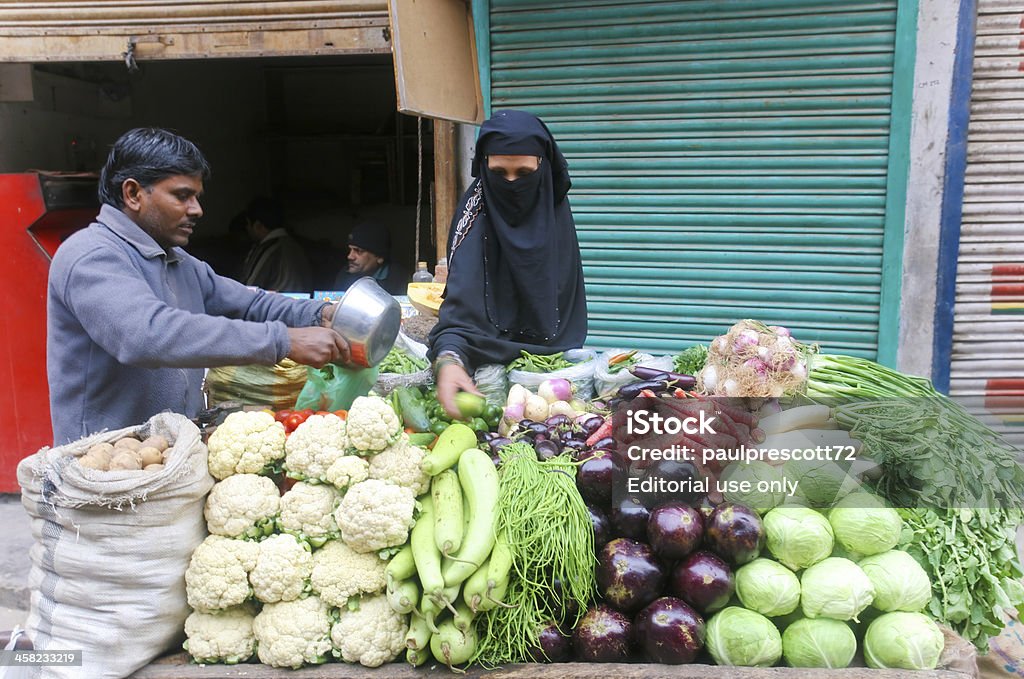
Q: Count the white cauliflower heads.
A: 14